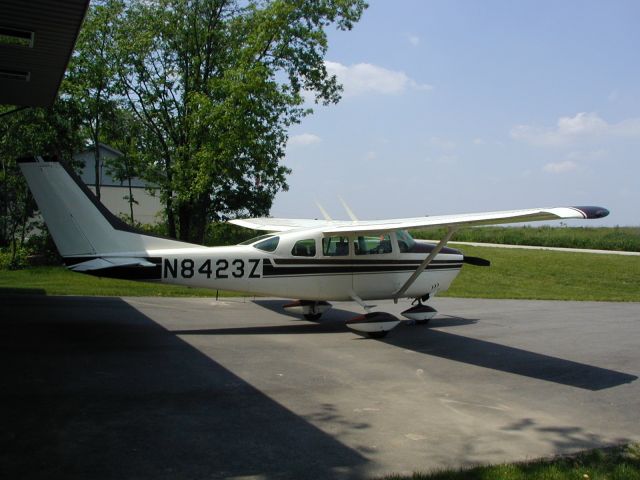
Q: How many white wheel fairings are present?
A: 3